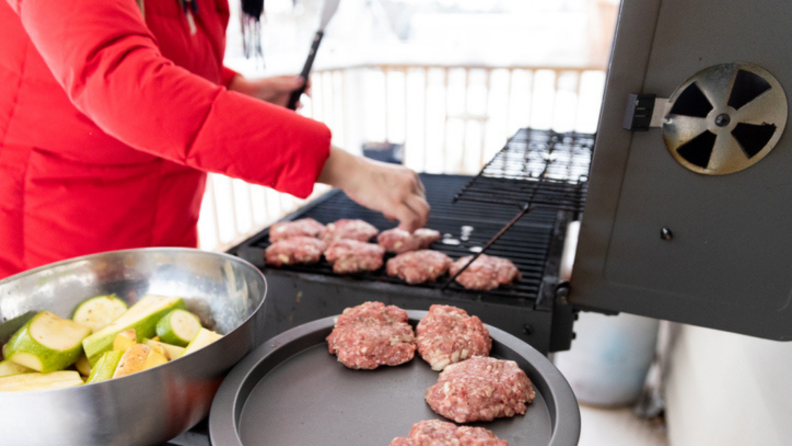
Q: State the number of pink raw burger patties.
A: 11